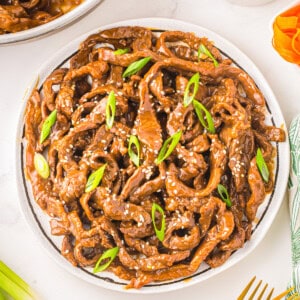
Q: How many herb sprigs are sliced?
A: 15